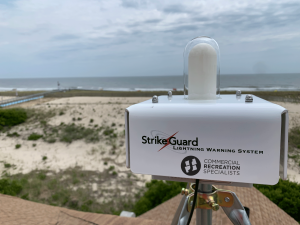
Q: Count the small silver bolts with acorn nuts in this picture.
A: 4